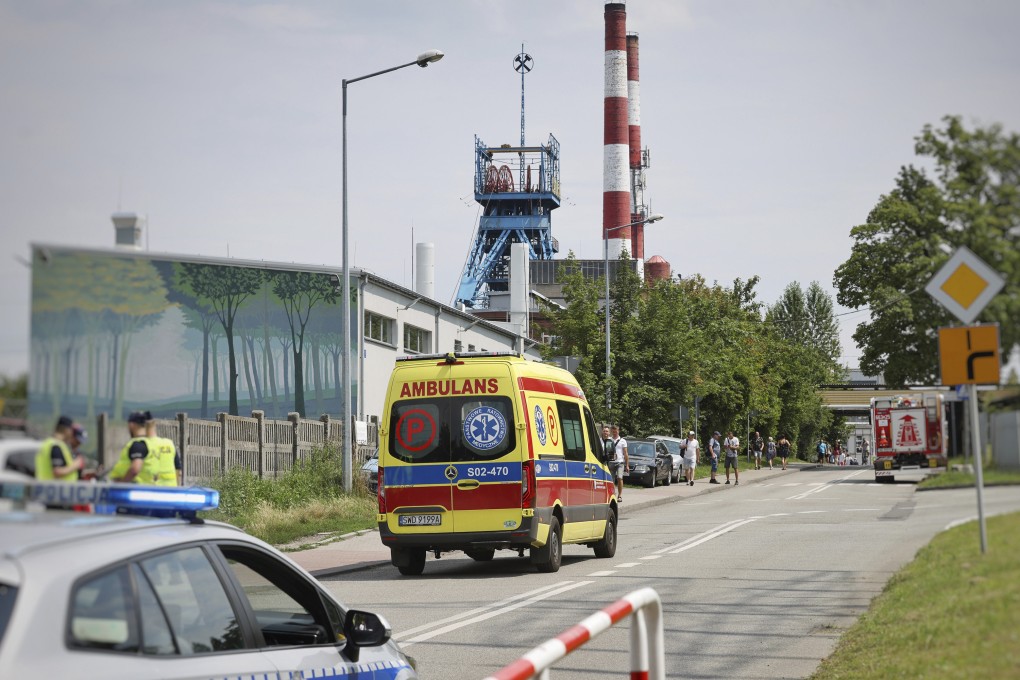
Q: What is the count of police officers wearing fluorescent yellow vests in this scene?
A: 3